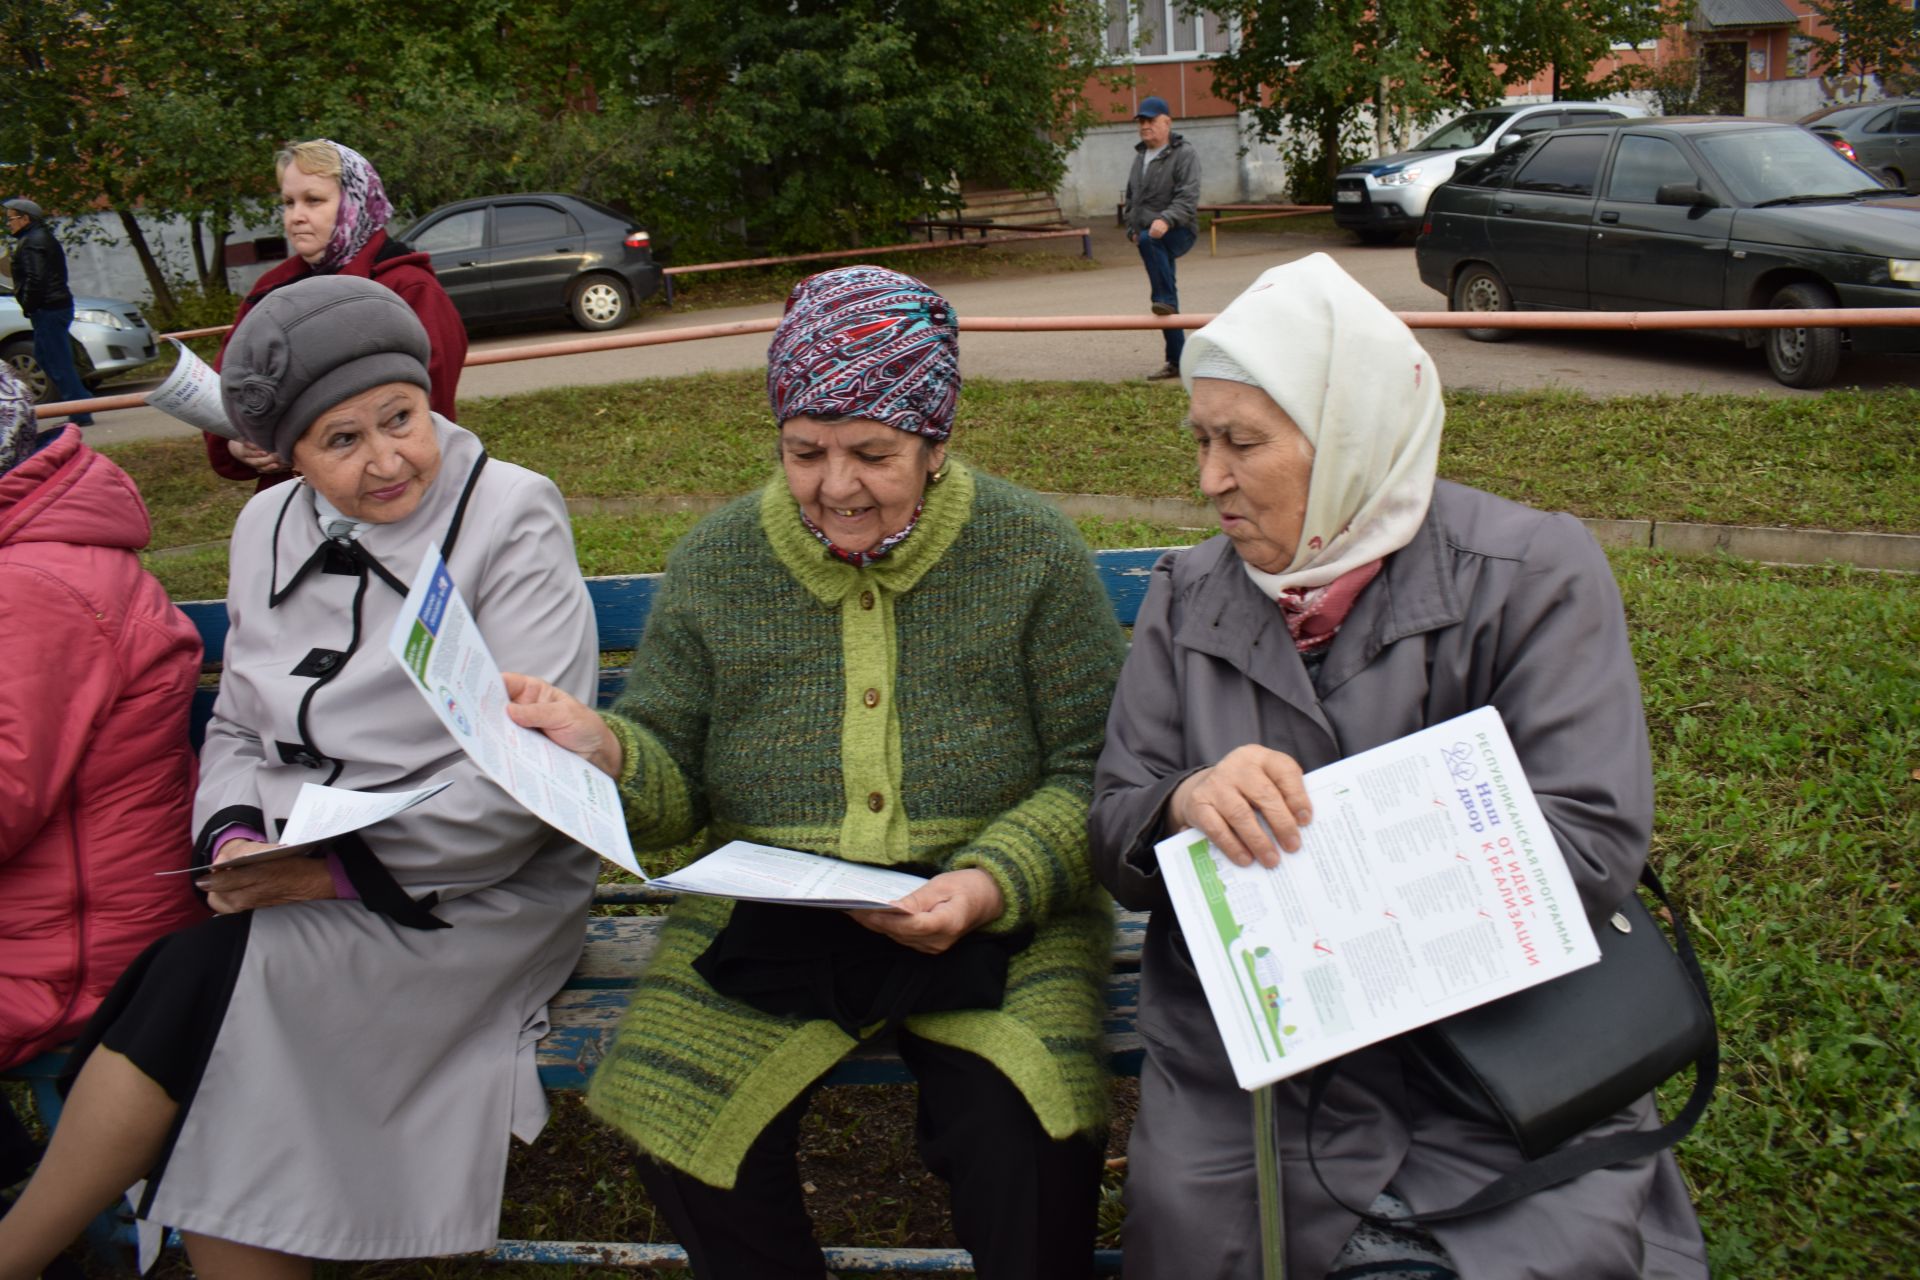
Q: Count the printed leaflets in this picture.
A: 4